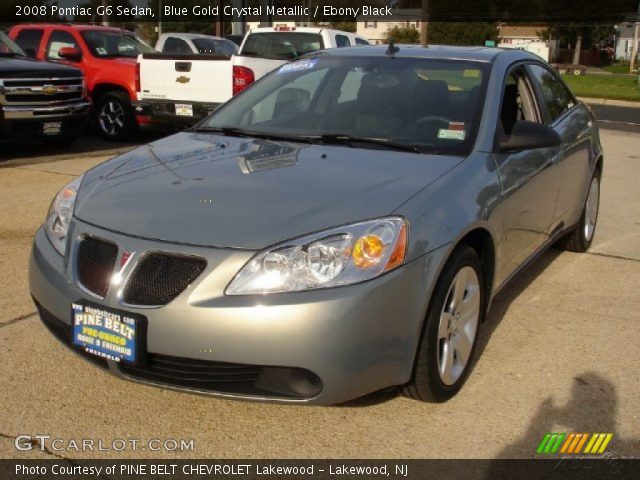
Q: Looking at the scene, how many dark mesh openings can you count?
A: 2